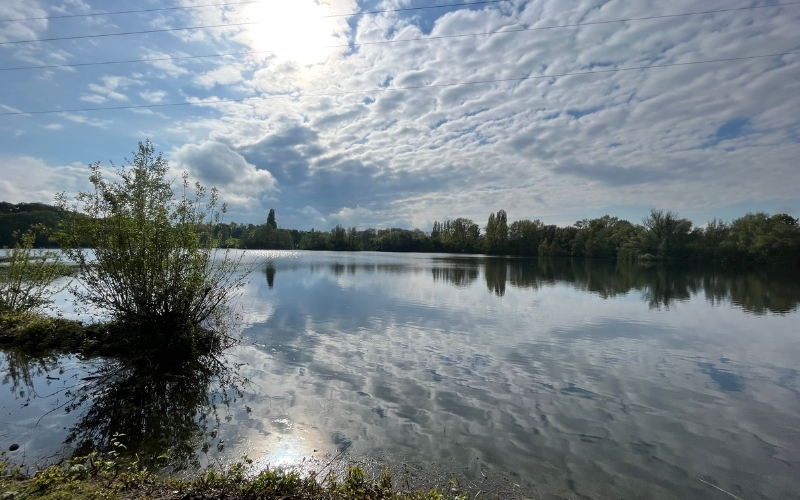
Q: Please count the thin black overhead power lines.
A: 4